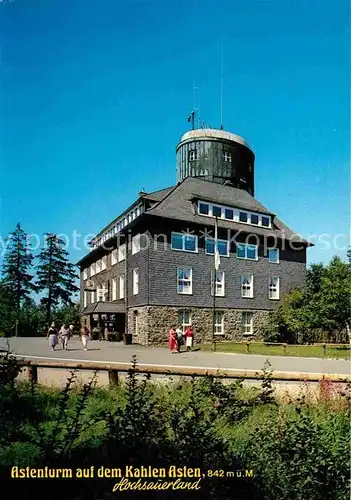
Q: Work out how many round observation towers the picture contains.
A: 1